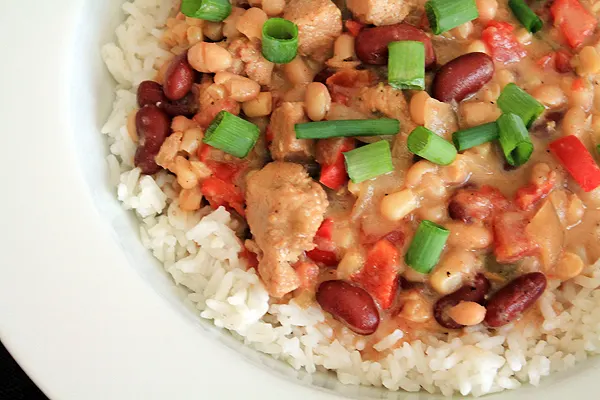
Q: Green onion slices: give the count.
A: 13